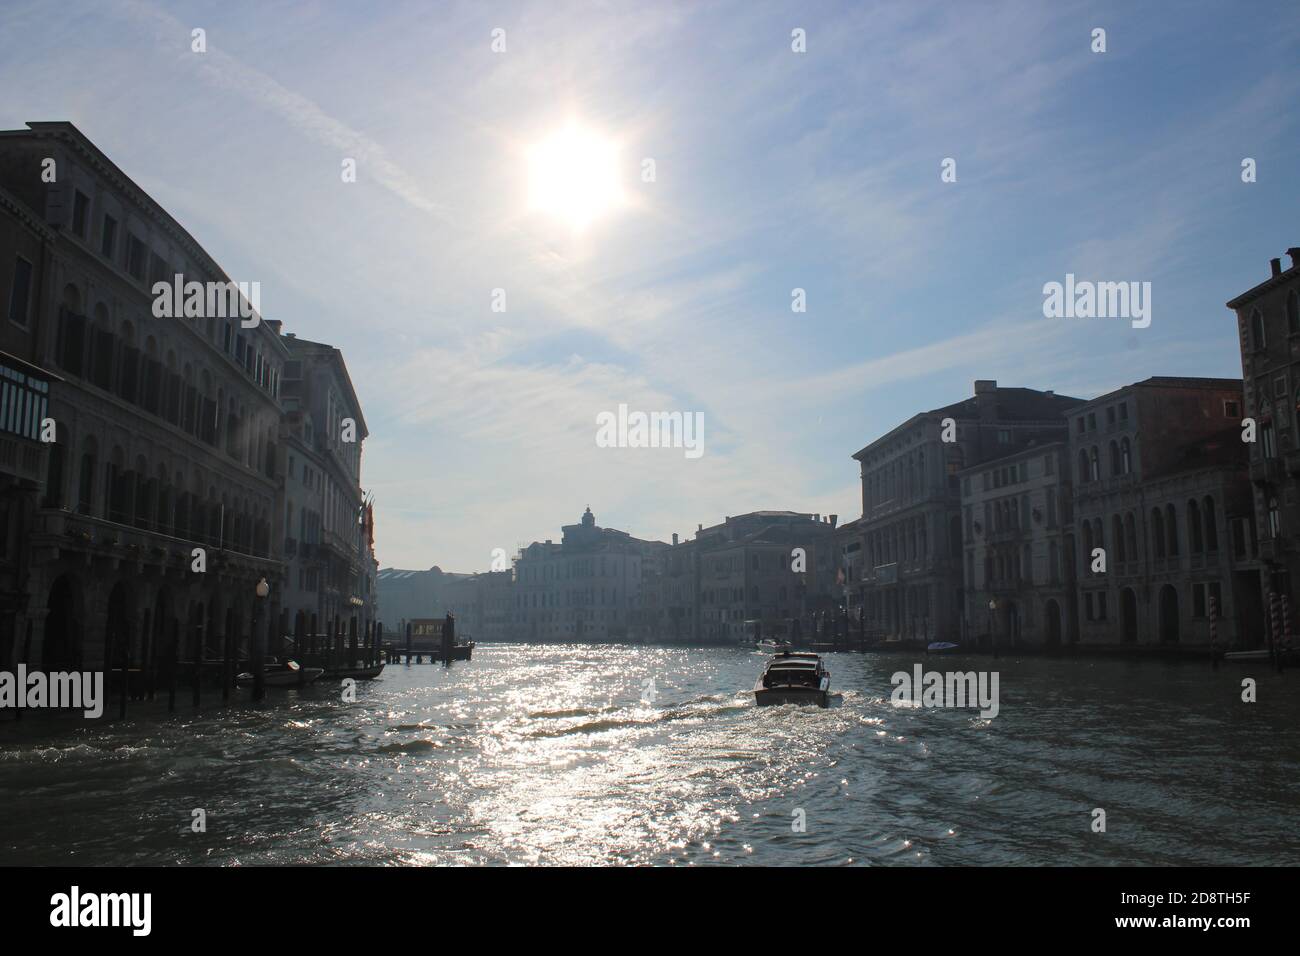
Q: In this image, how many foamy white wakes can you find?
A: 1